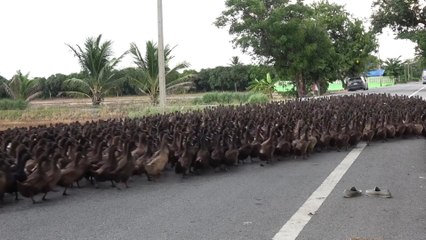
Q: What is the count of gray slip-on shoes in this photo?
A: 2